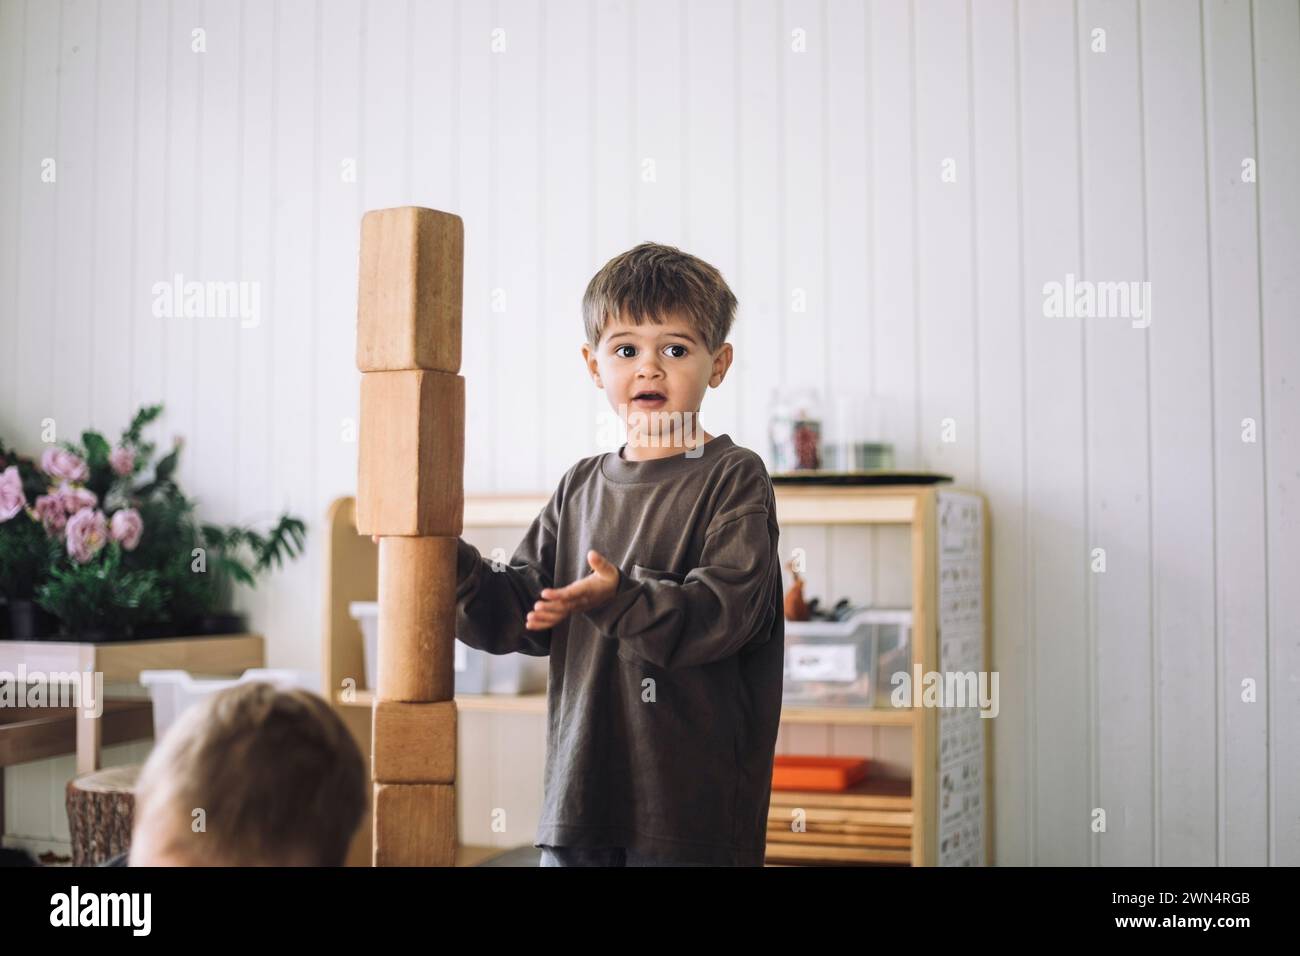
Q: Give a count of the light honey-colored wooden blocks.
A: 5